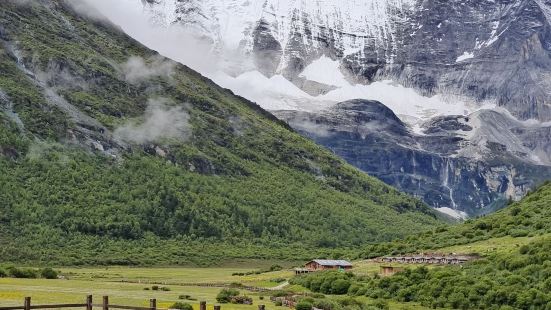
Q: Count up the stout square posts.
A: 7